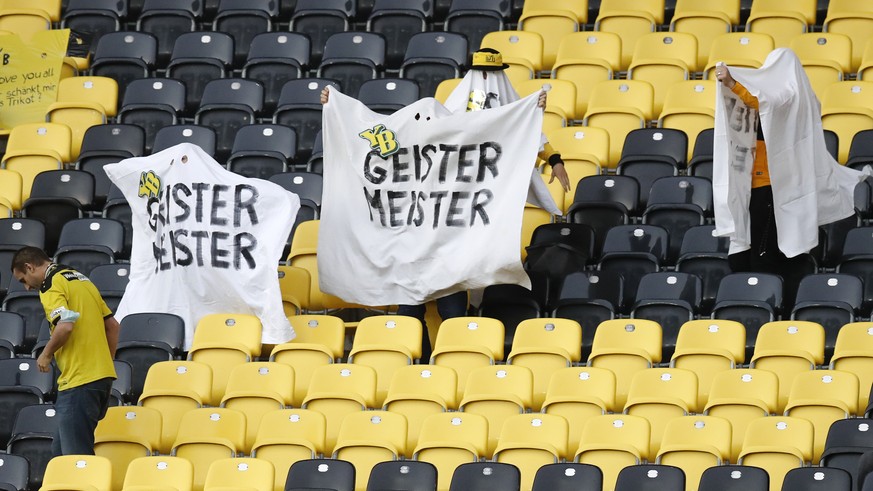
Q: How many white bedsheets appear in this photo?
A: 4